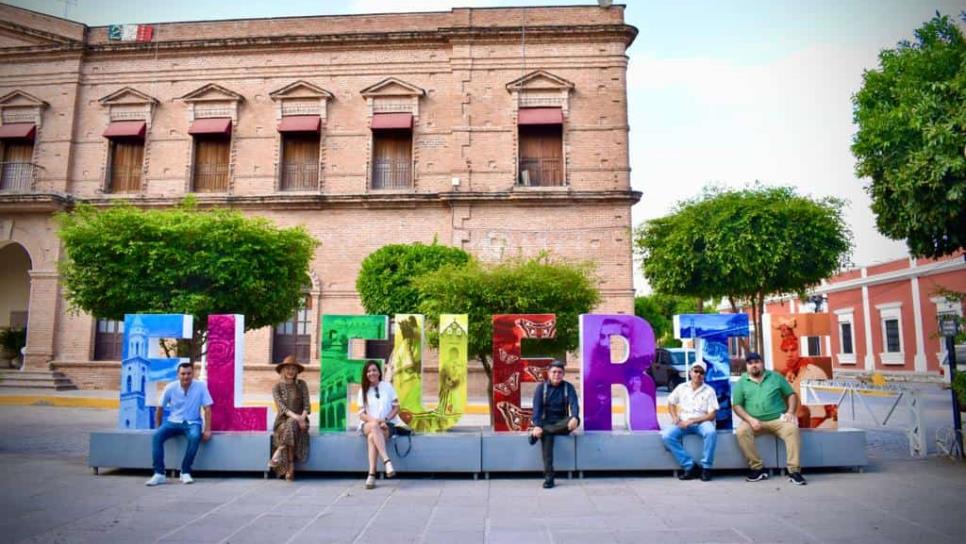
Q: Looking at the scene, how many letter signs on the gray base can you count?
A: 8